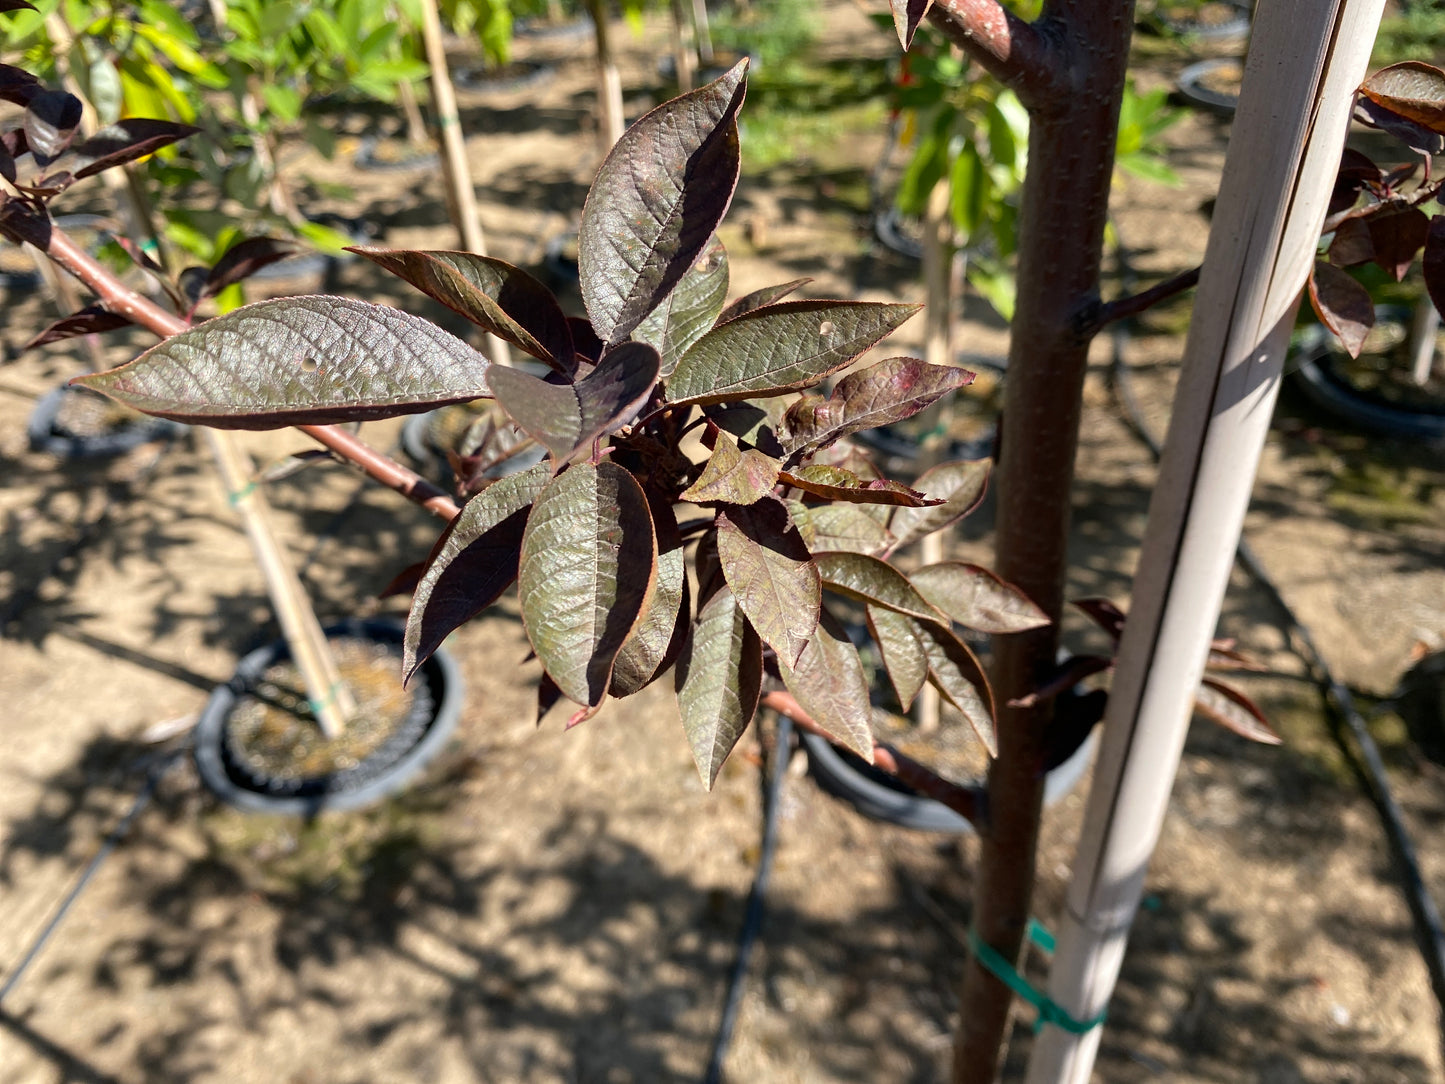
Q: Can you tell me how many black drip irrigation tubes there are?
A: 3